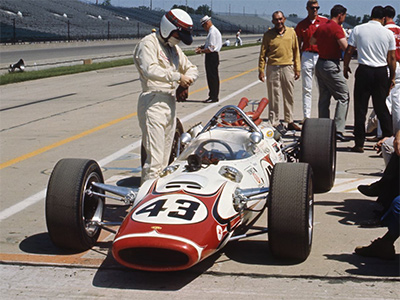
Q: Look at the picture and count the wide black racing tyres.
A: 4